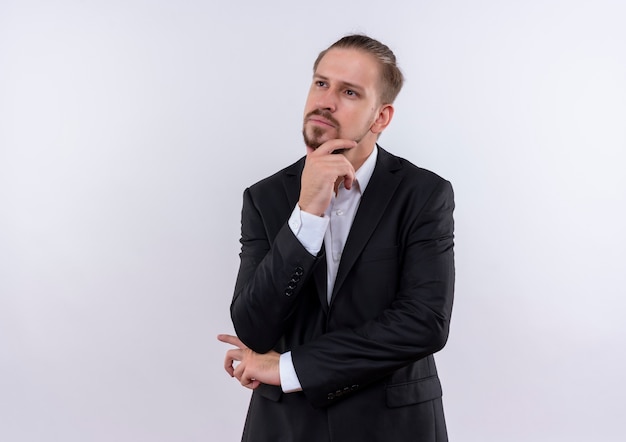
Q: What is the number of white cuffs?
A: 2